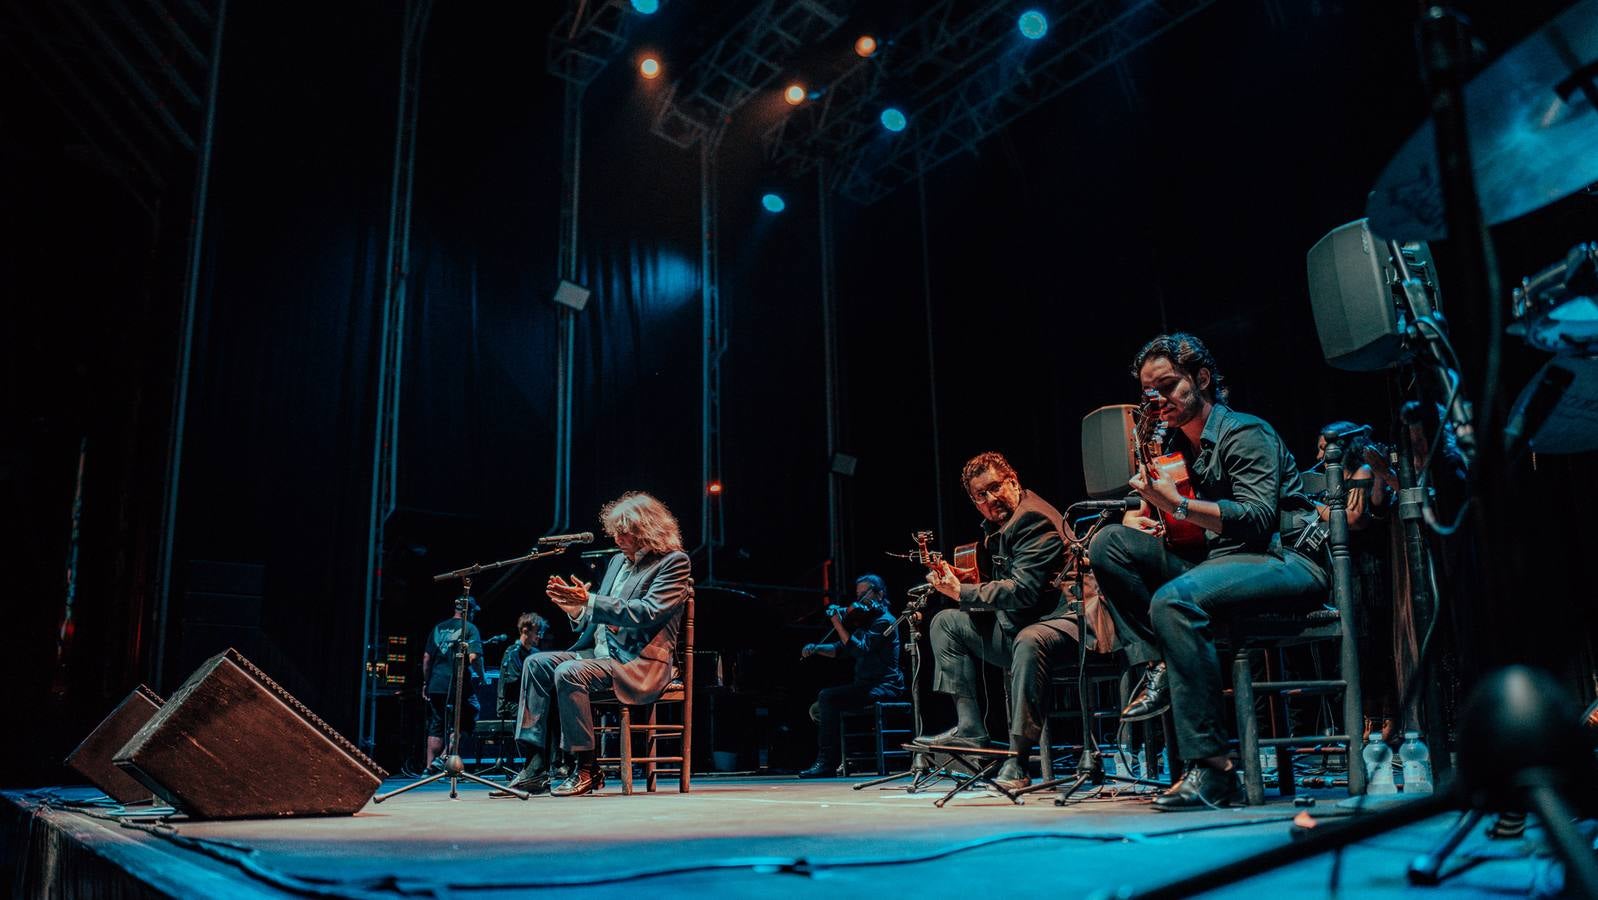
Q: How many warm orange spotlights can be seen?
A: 3